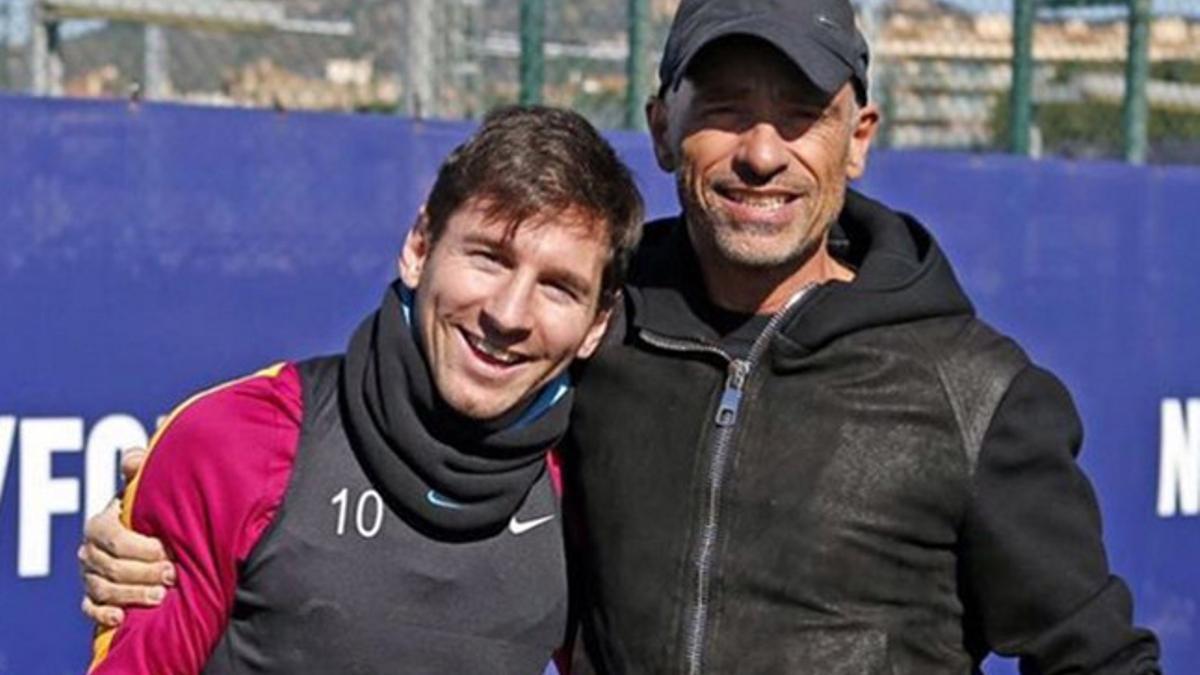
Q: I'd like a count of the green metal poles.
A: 4